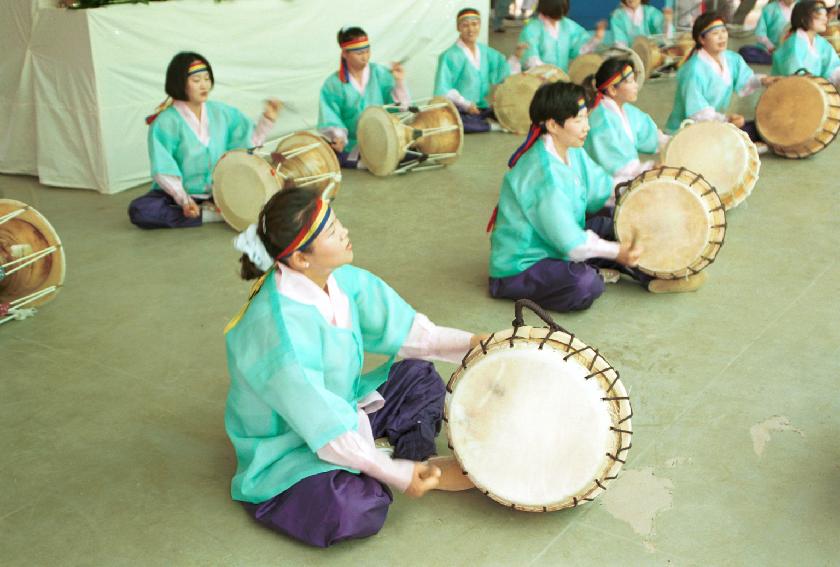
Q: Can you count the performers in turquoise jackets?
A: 11